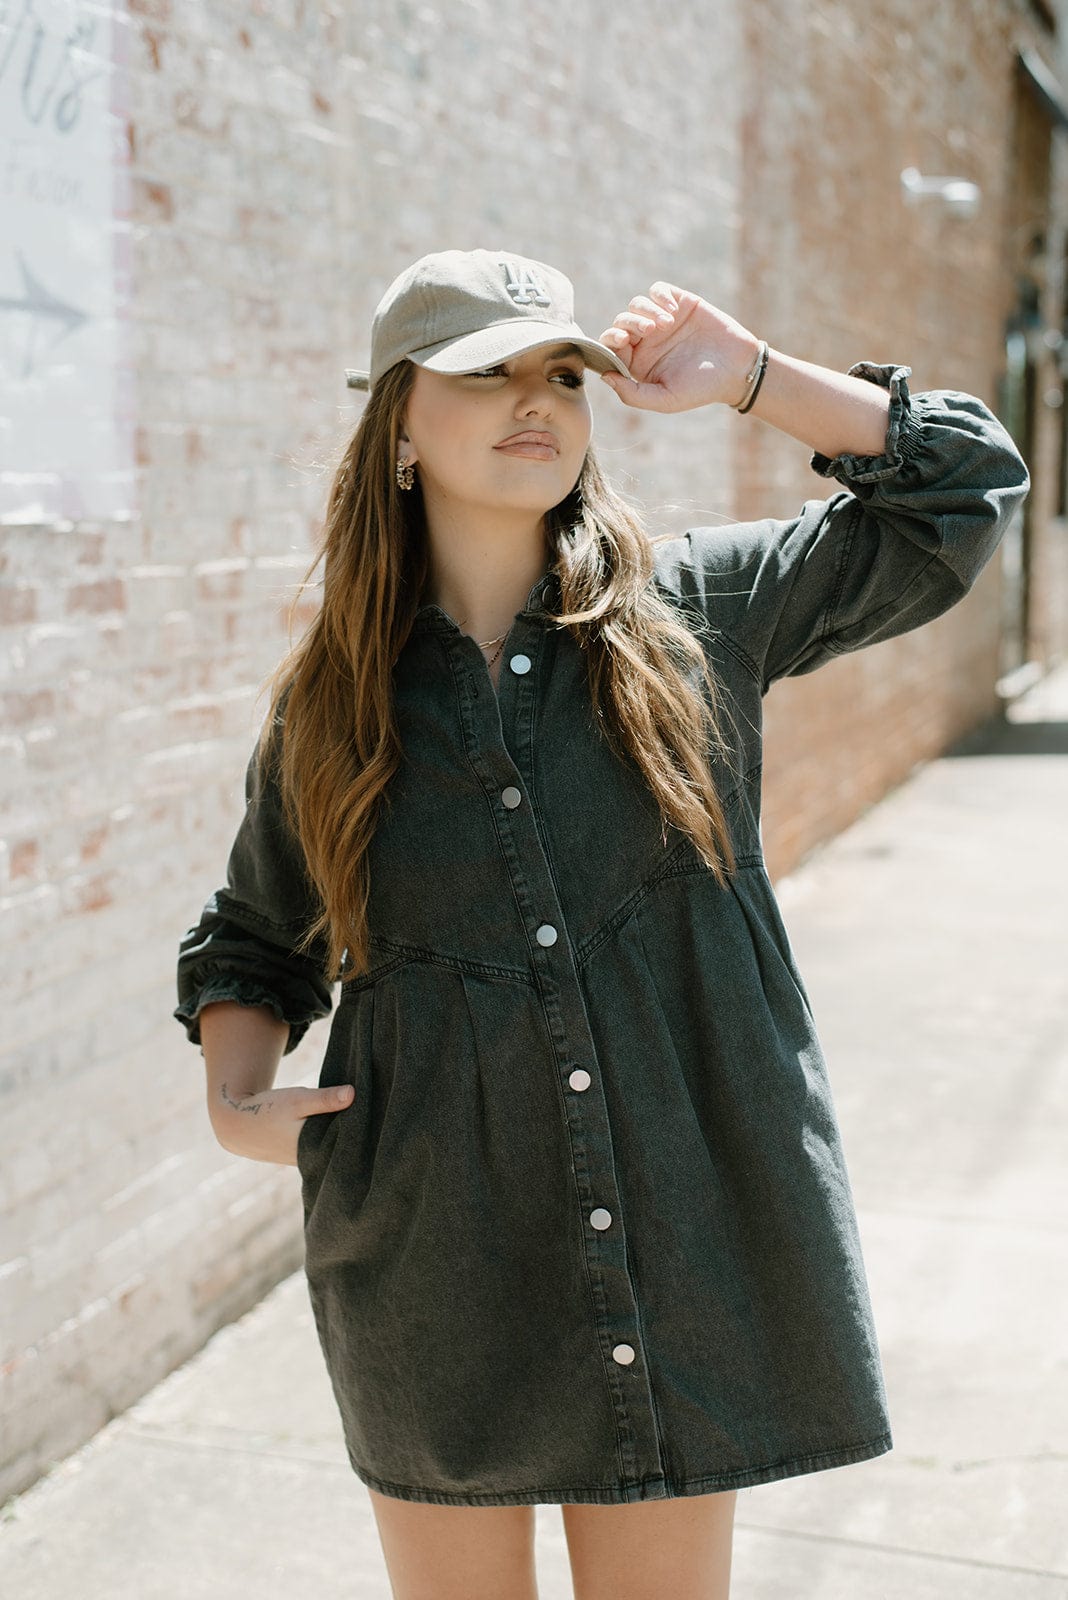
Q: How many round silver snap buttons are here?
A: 6